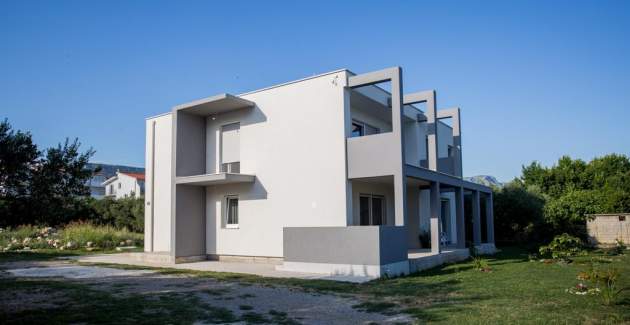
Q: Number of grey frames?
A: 3